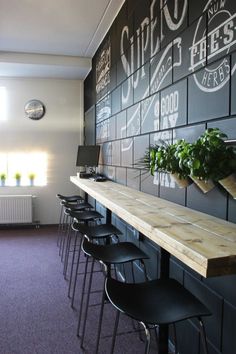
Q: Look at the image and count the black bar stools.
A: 6